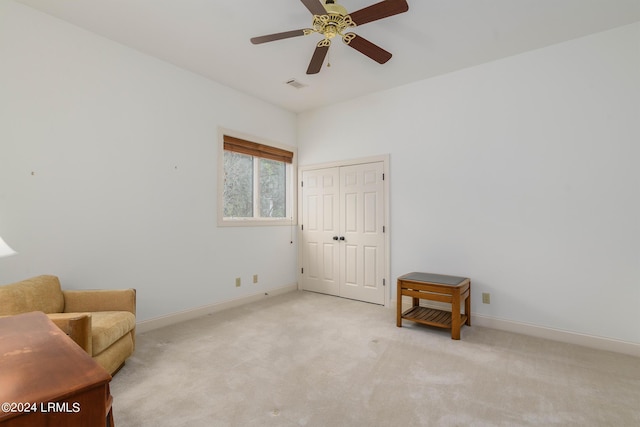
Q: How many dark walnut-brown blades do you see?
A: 5